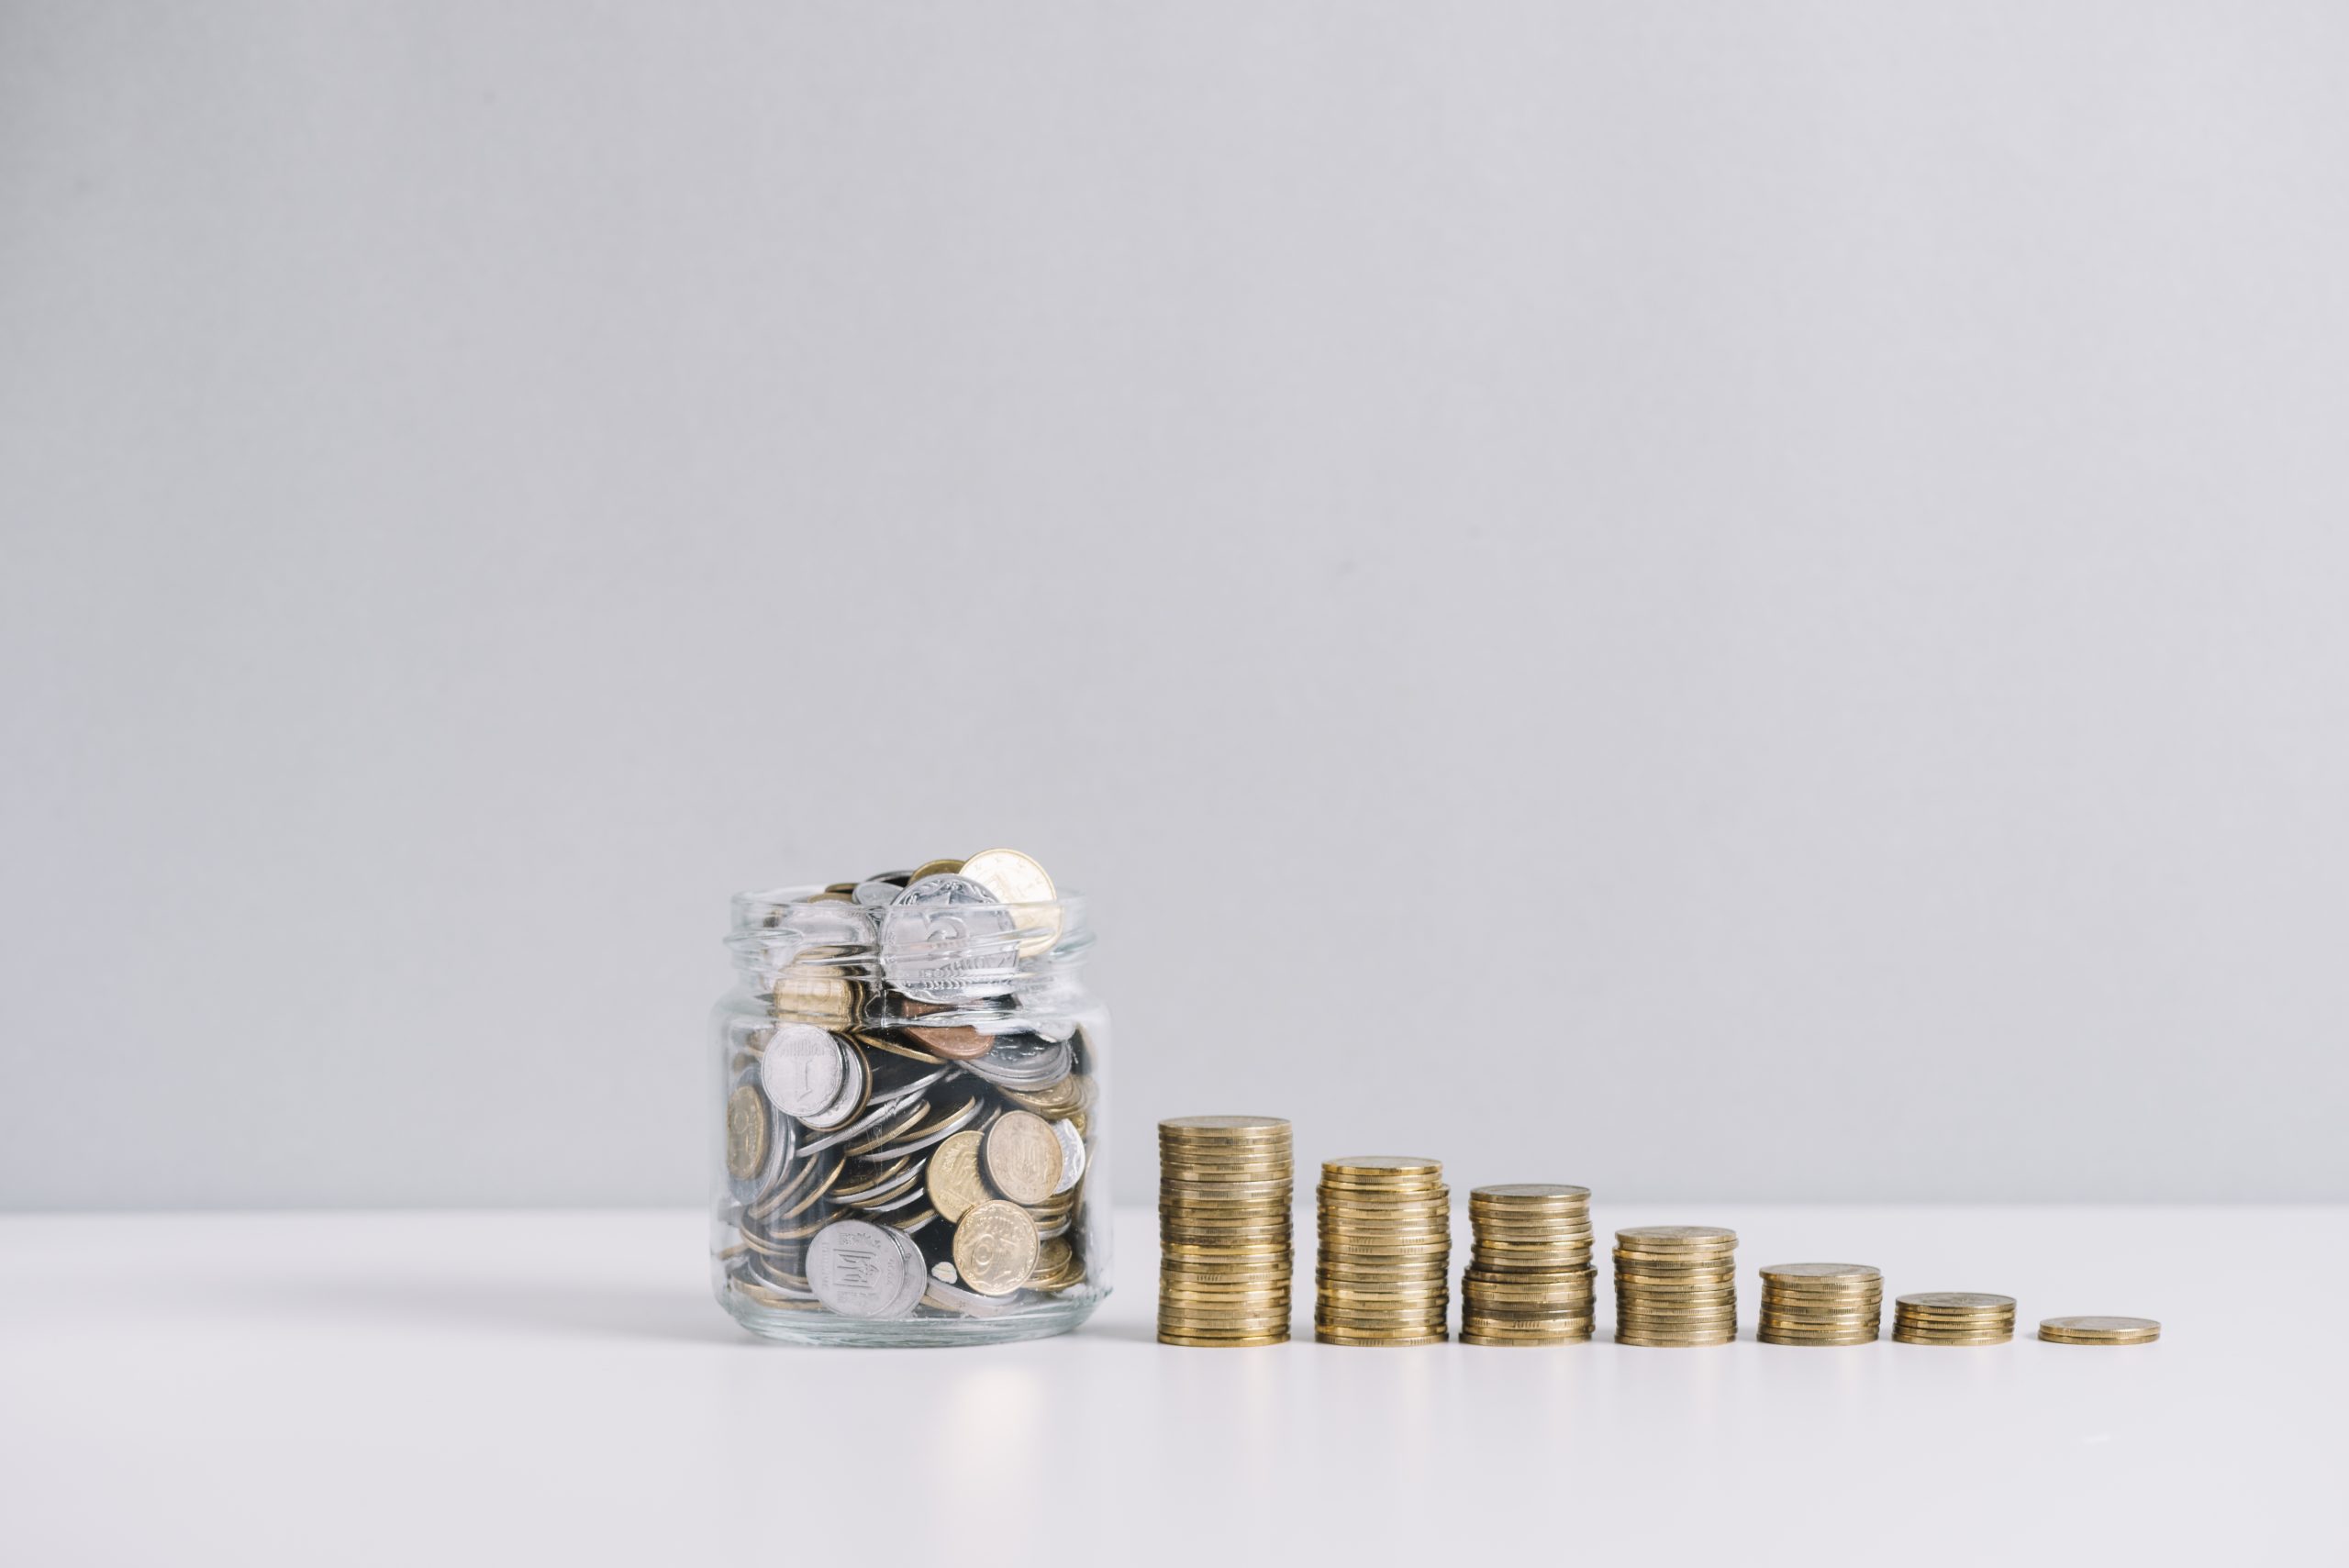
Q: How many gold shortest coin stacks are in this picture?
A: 1